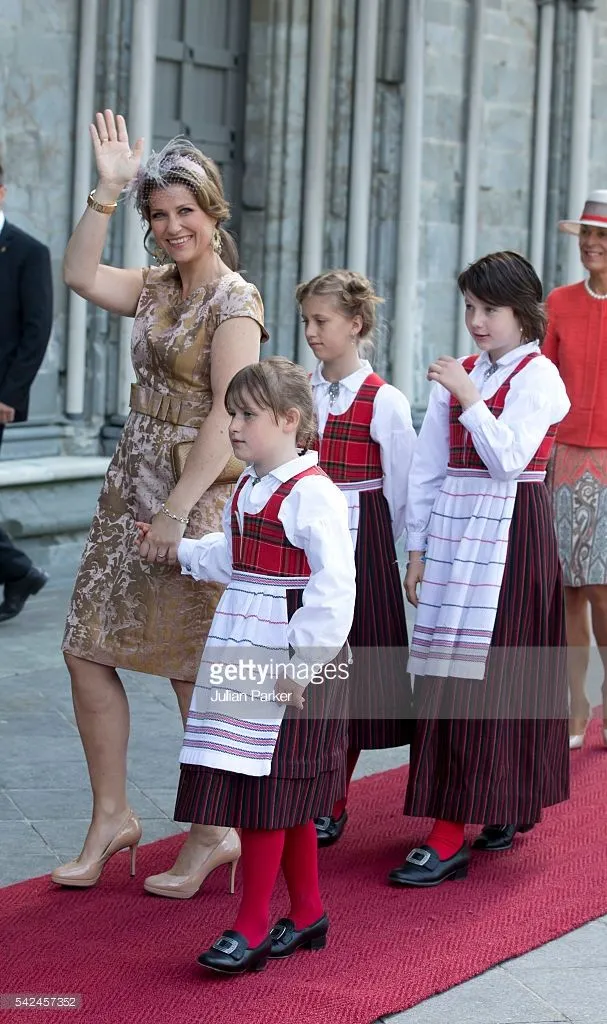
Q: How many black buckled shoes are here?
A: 5